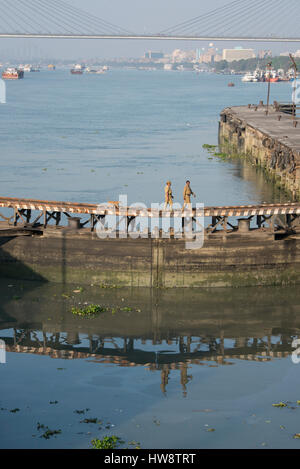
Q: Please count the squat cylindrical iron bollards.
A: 2